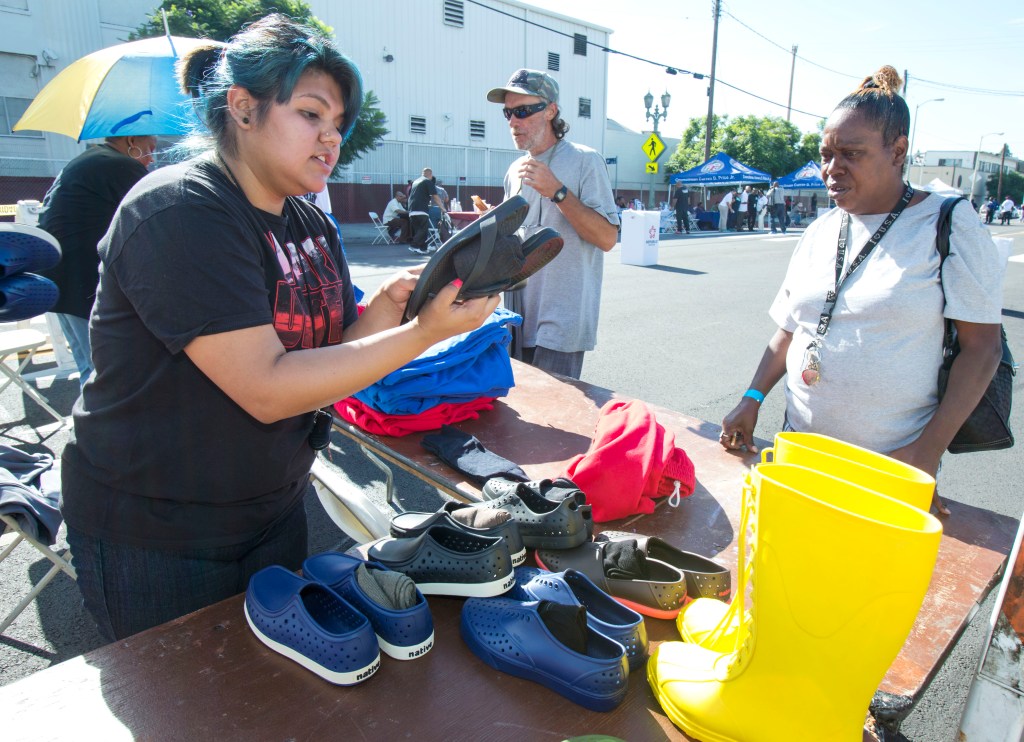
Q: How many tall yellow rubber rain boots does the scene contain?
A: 2